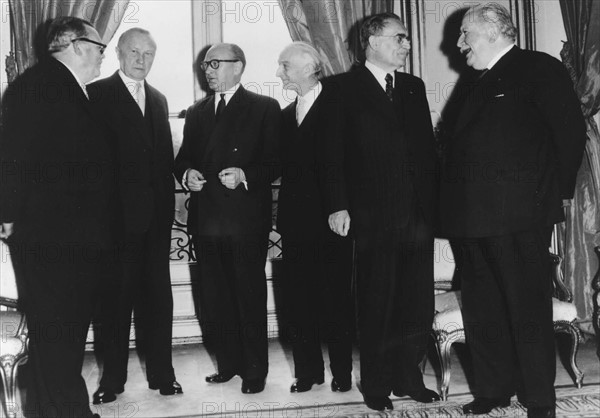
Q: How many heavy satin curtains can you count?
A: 3